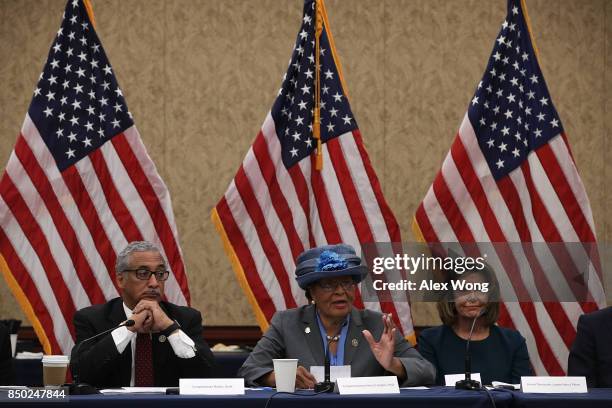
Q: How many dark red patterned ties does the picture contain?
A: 1